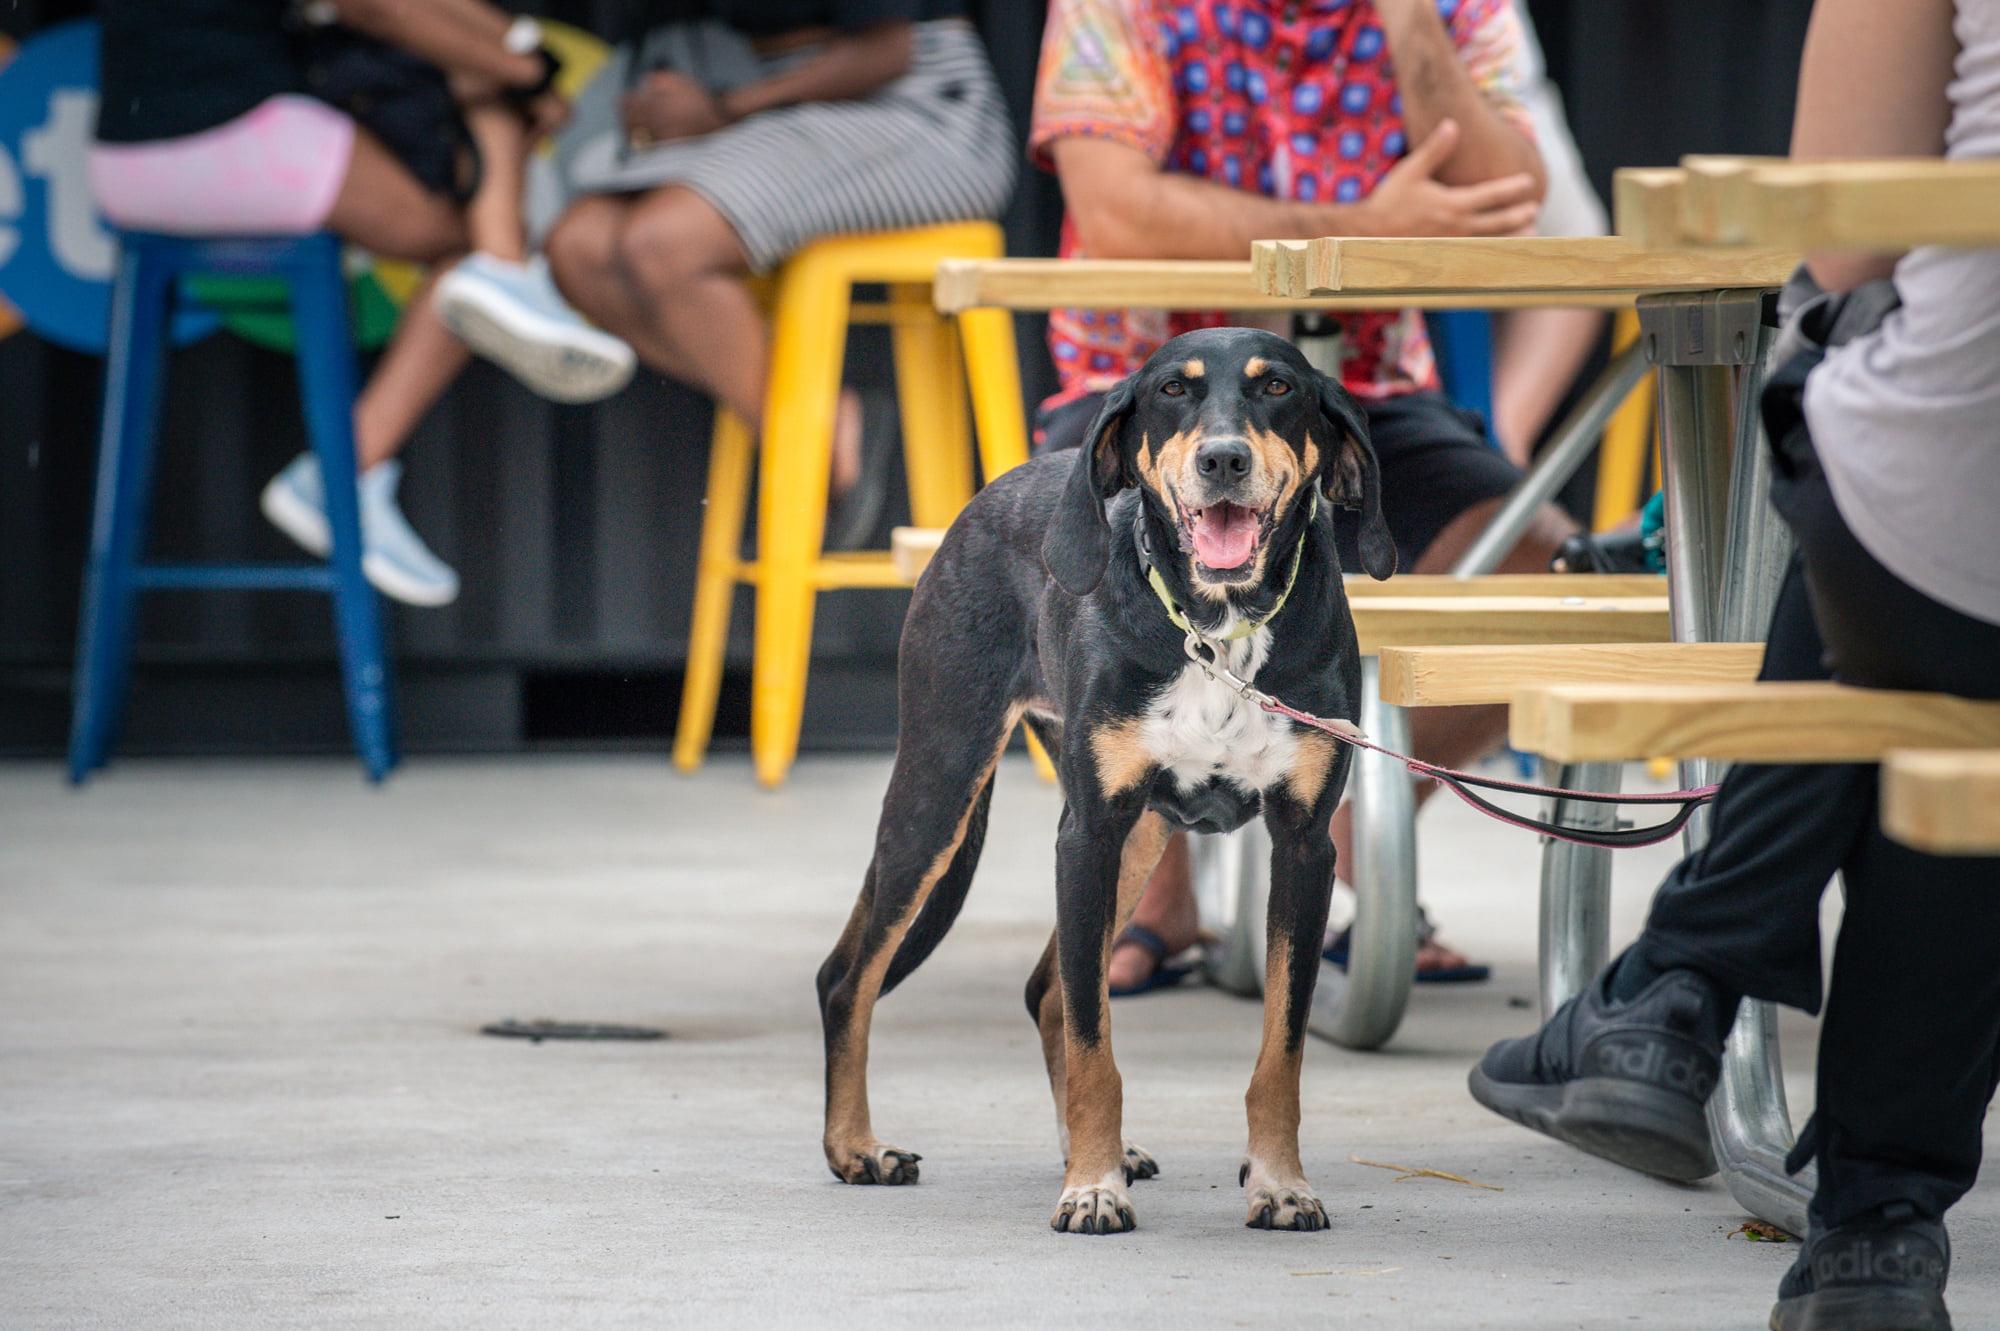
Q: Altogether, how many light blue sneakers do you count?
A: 2